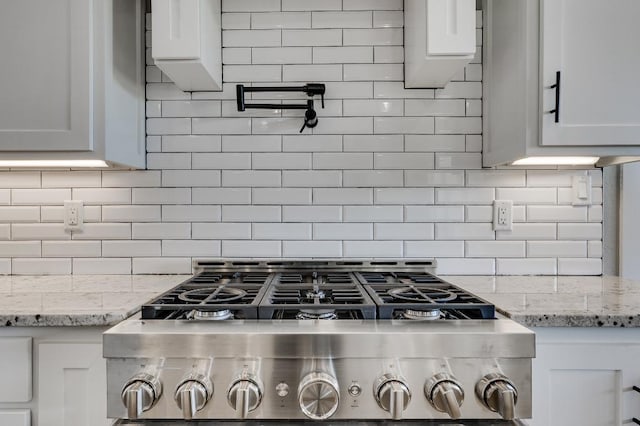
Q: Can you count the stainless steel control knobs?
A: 7